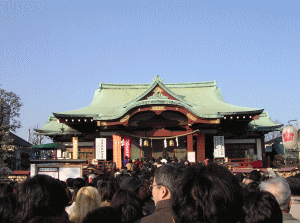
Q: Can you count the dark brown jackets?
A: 1